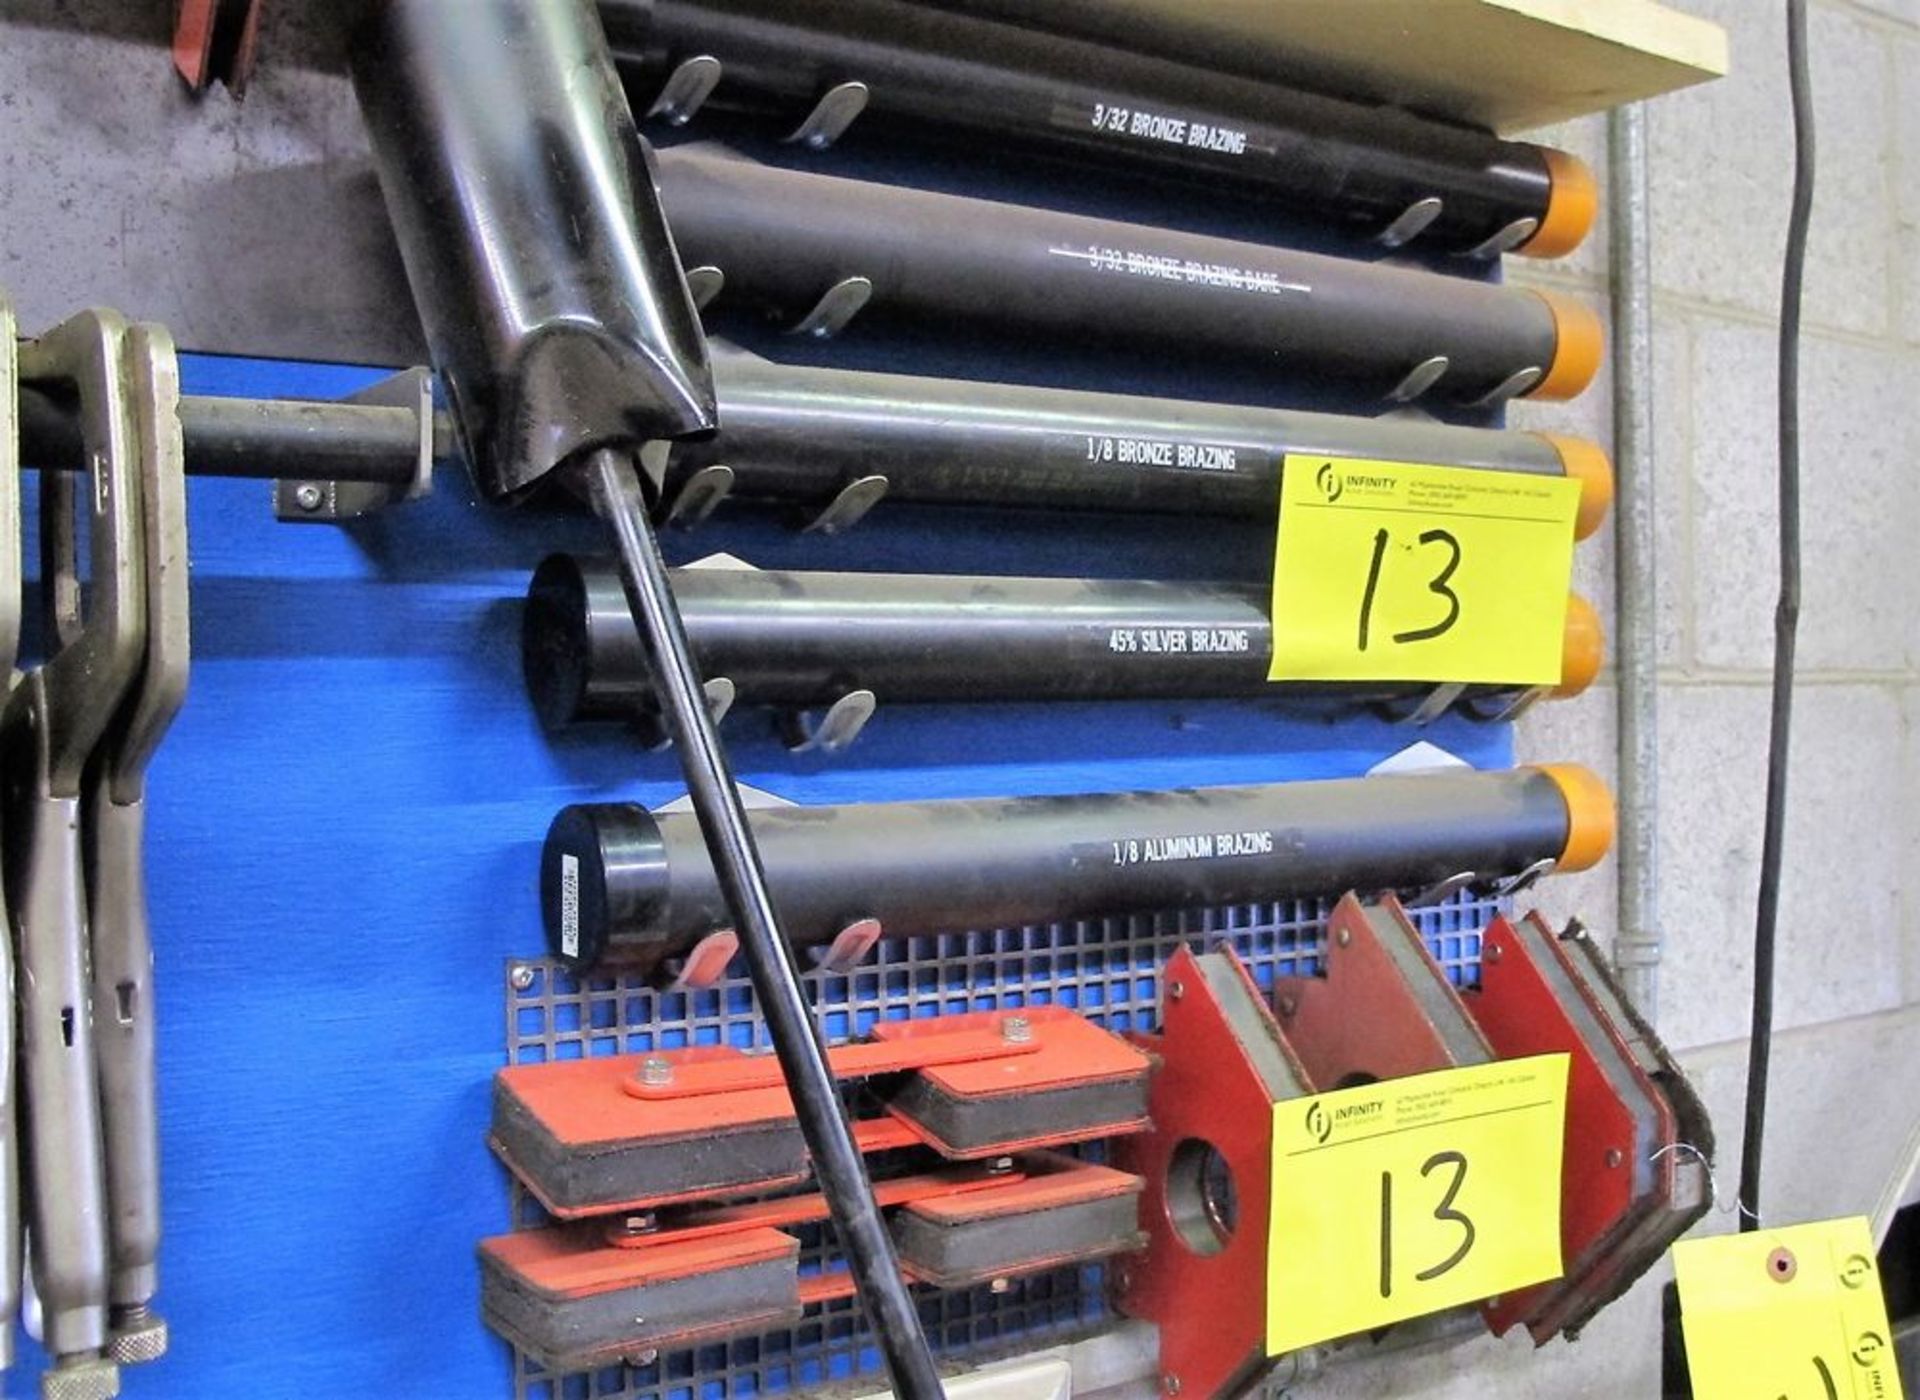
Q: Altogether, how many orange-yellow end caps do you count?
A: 5